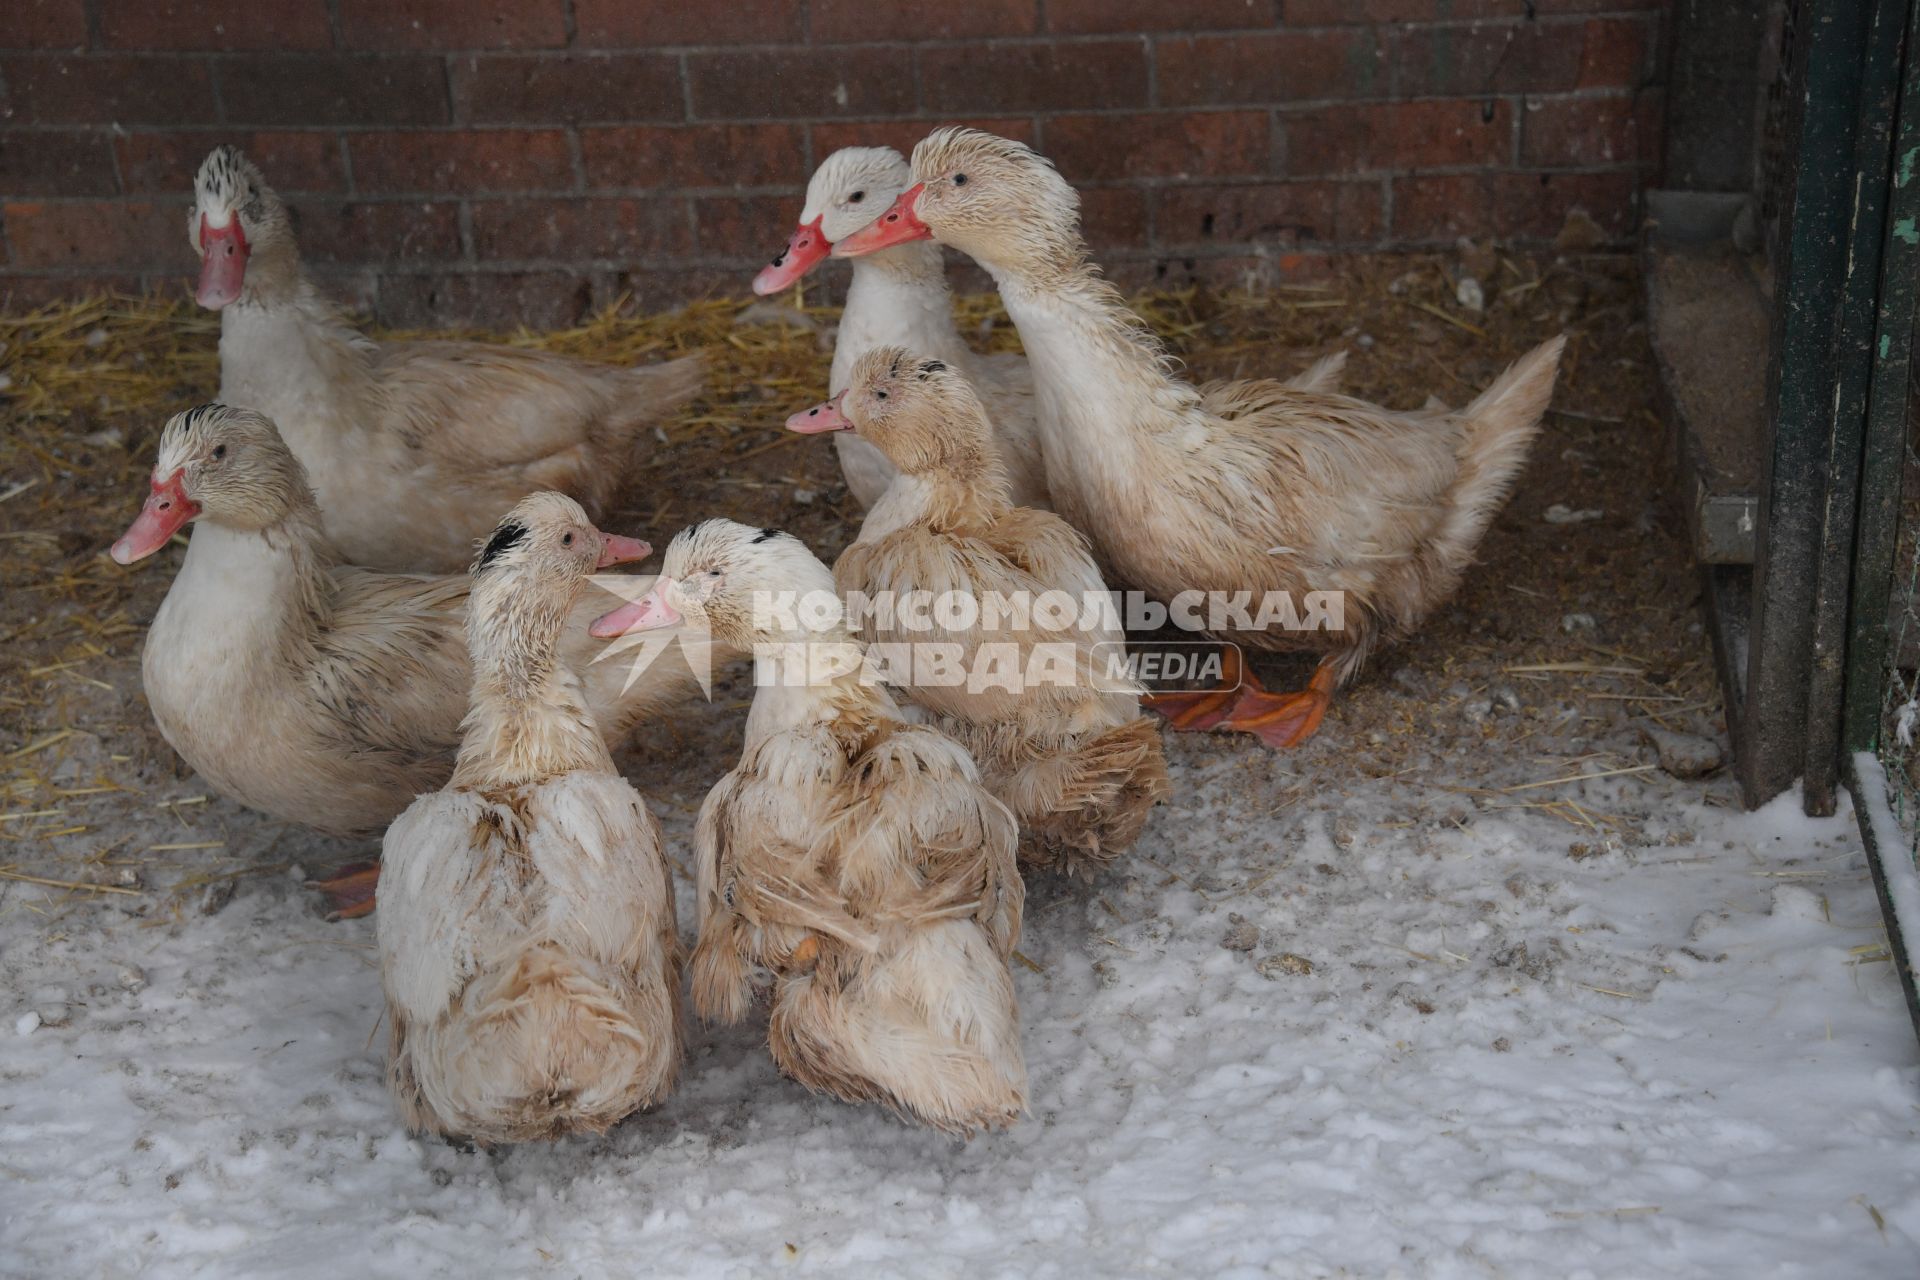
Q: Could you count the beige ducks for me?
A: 7